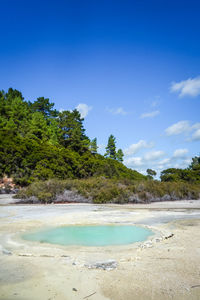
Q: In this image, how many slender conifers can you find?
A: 3